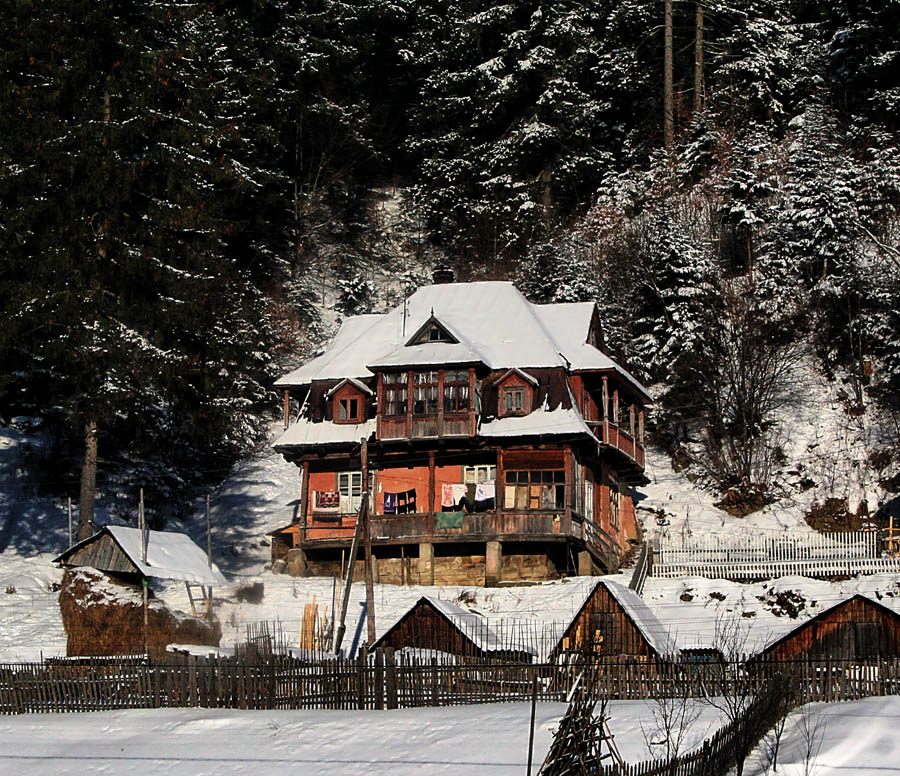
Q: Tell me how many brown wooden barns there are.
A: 3